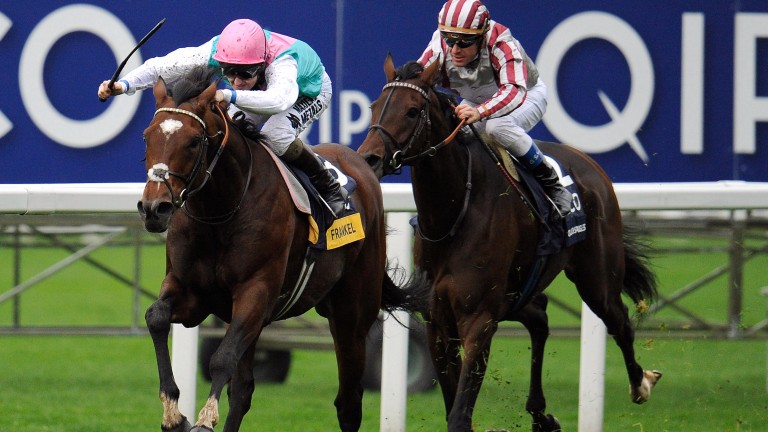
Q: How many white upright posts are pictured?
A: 3